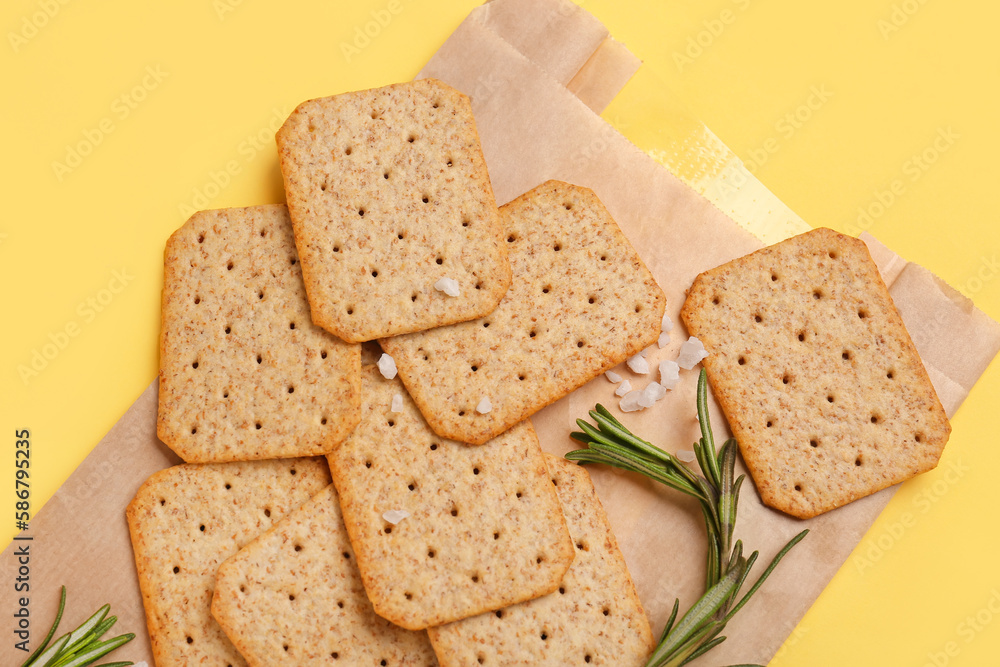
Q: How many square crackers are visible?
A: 8